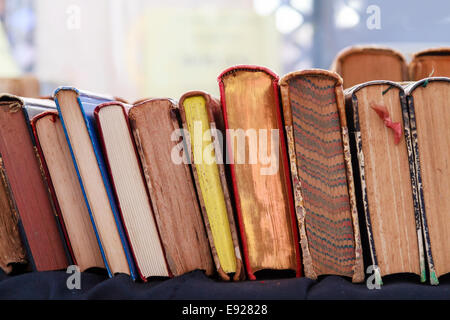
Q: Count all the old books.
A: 13